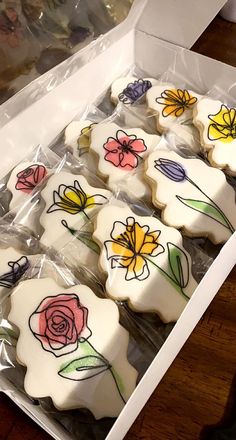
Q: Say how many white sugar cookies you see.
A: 11